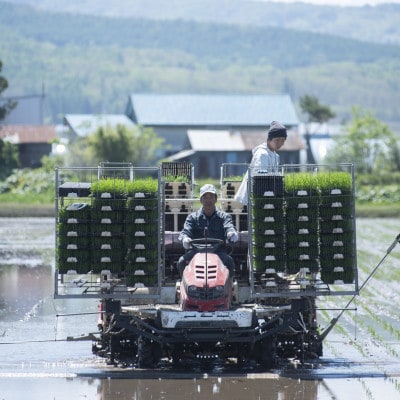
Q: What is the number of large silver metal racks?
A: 2